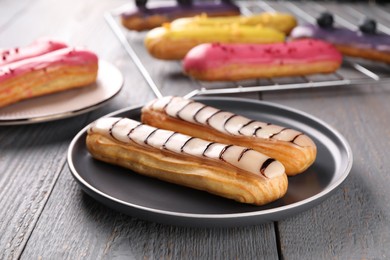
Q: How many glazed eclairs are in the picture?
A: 9